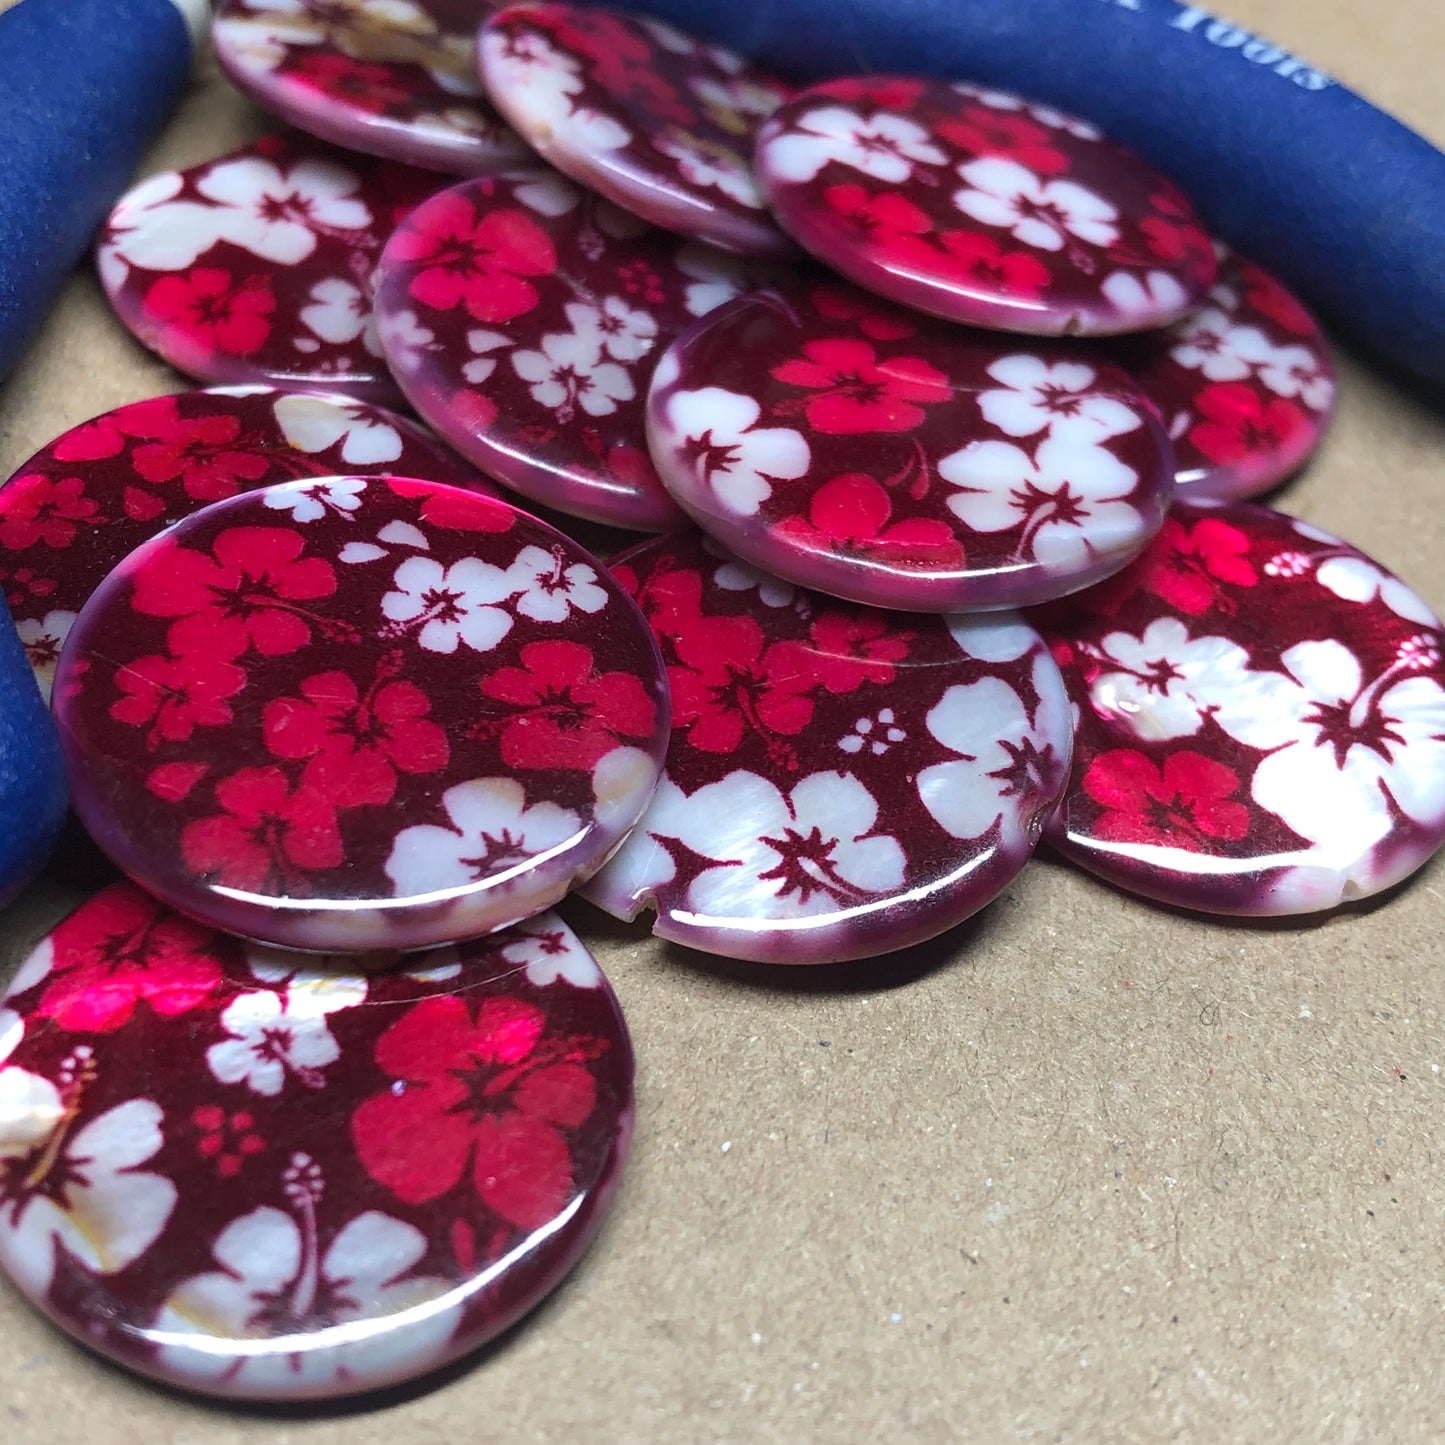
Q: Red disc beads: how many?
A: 12